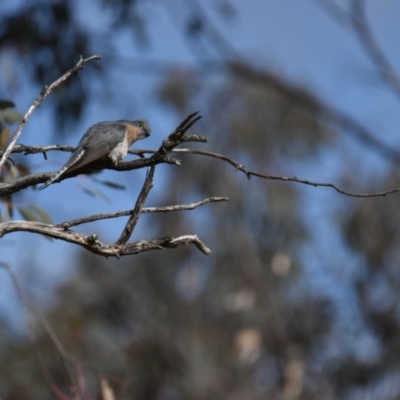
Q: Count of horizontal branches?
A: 4